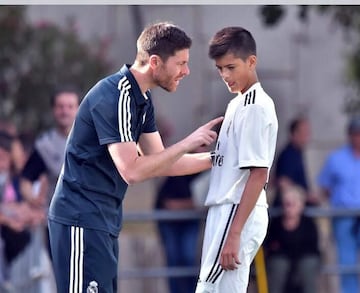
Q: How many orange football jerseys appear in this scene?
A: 0